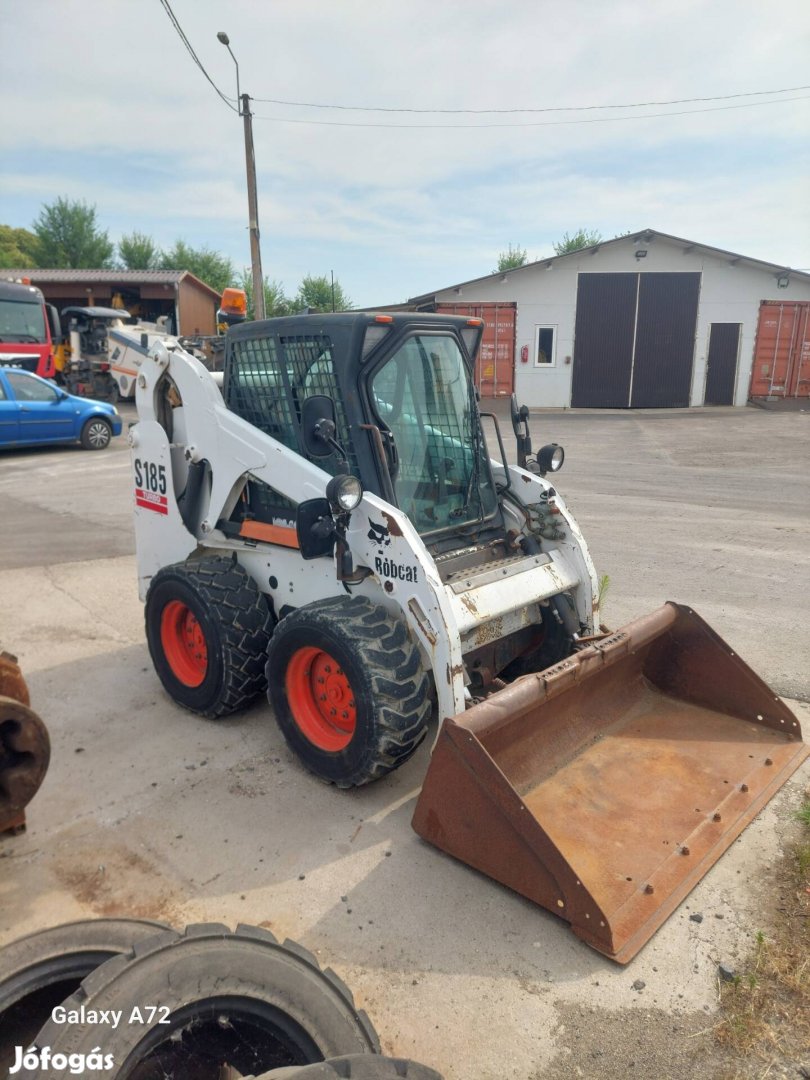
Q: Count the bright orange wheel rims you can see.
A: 2